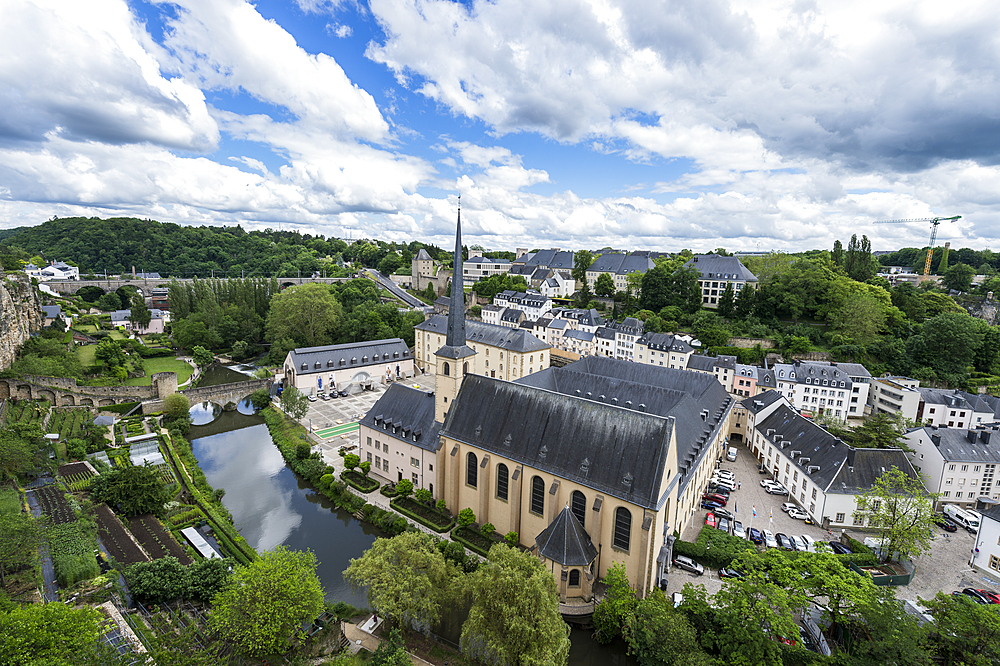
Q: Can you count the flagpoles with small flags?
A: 3